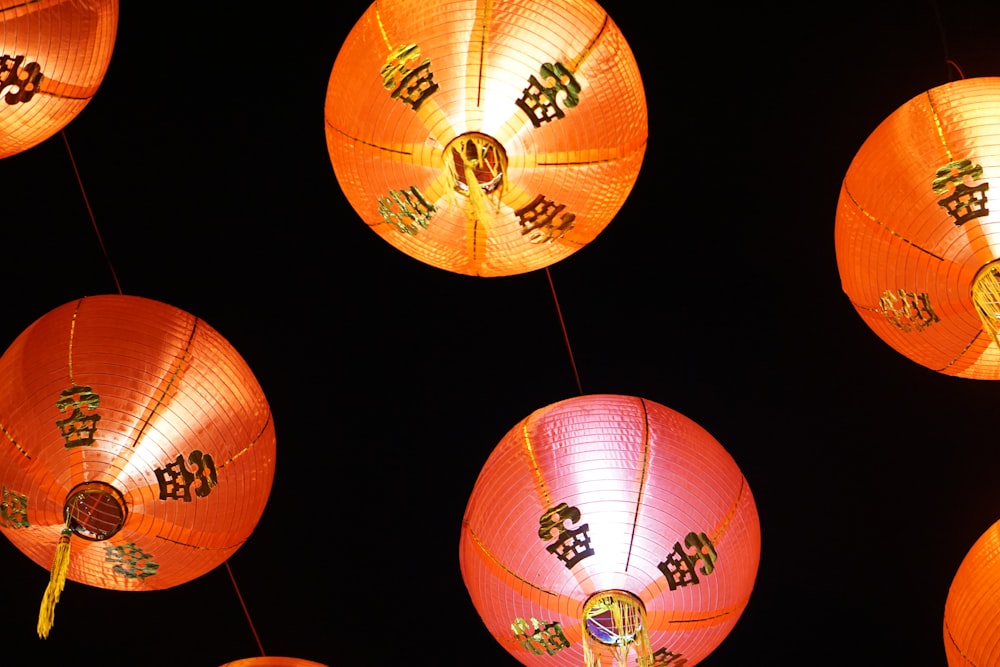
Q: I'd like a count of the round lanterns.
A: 7